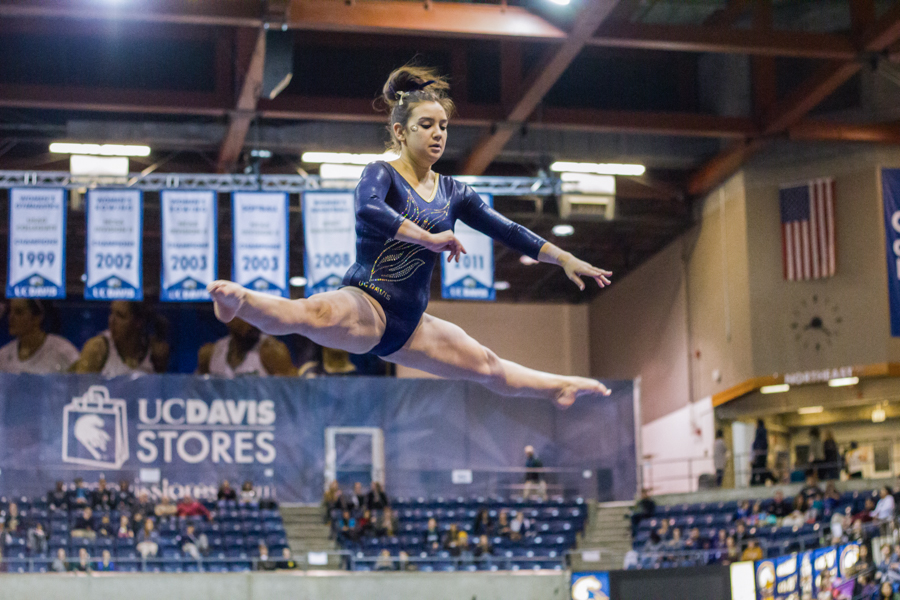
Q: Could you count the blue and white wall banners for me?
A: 6